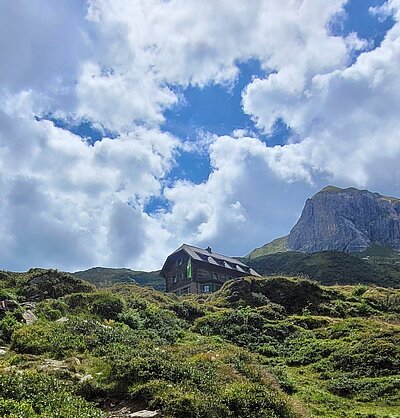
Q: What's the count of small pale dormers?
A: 4